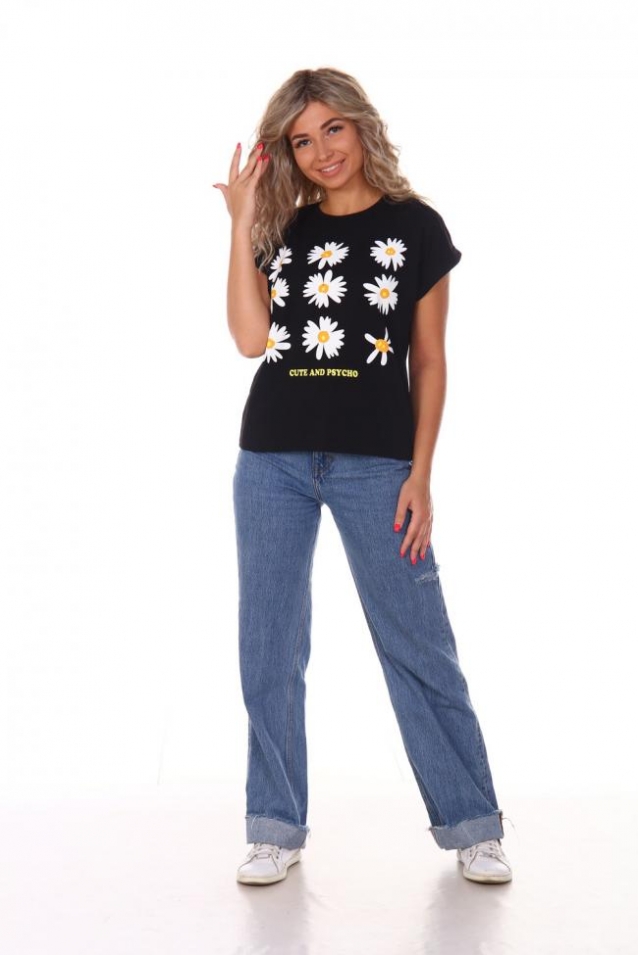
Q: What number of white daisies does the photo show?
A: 9